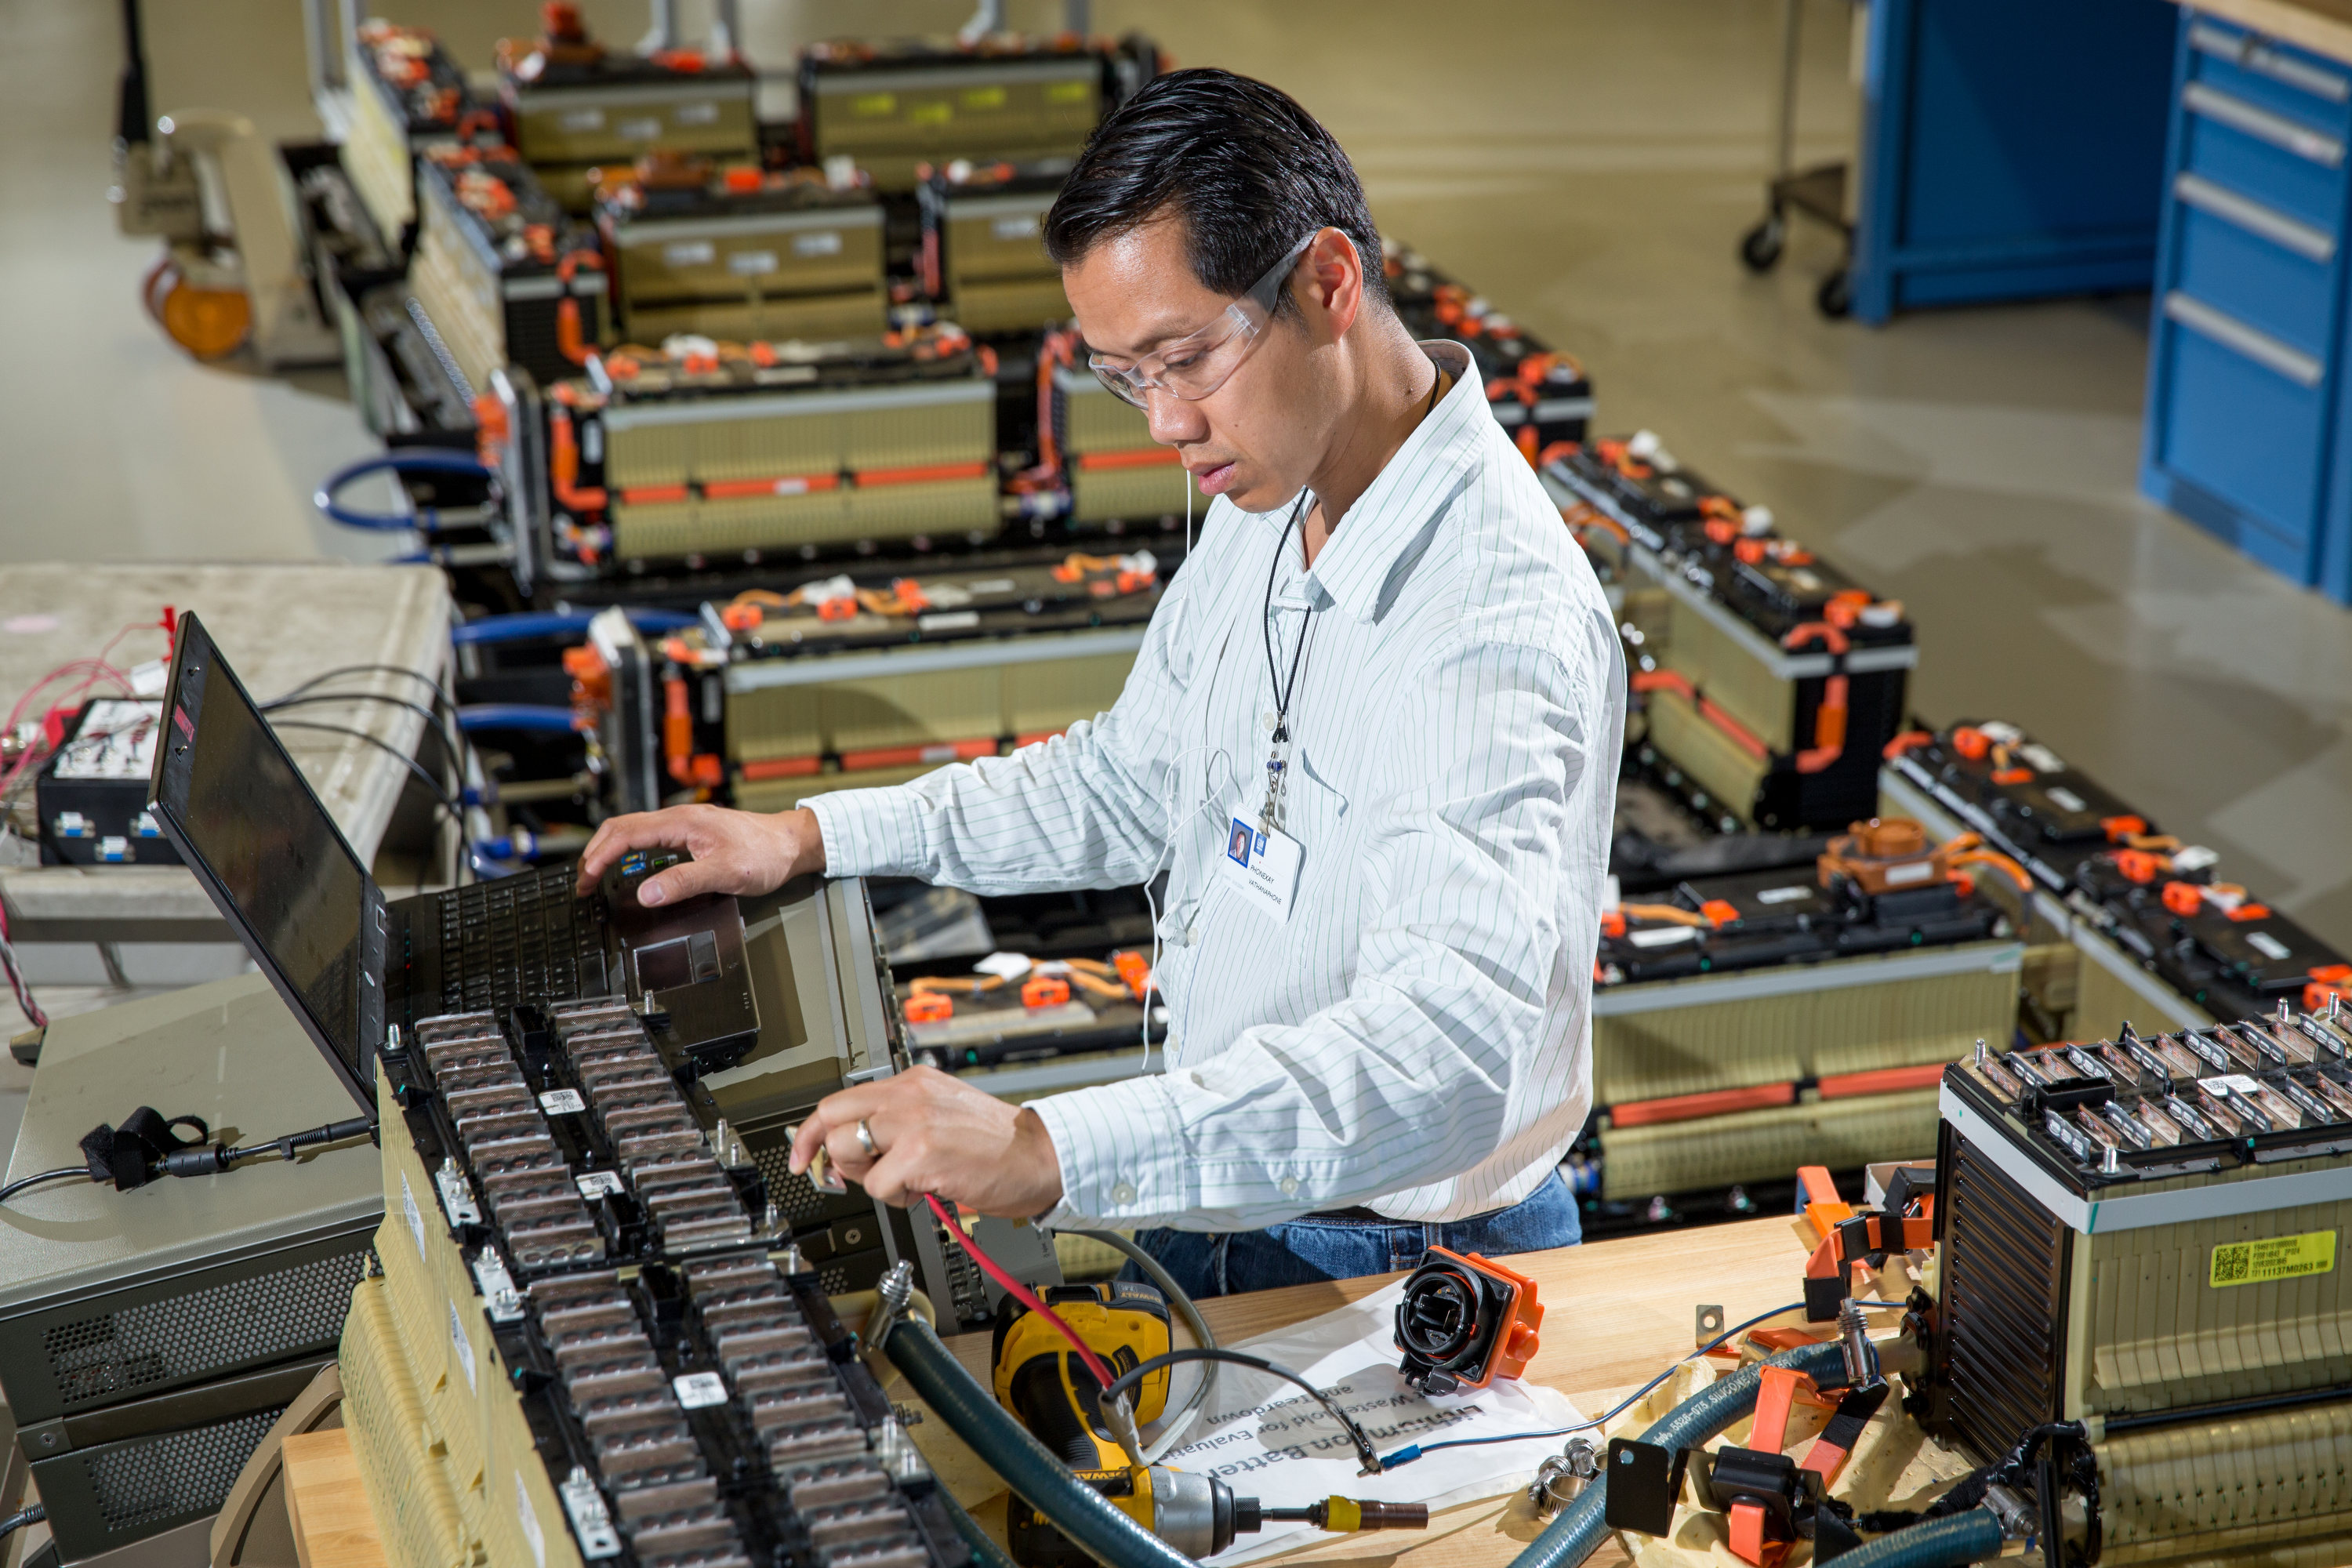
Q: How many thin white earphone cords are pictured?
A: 1